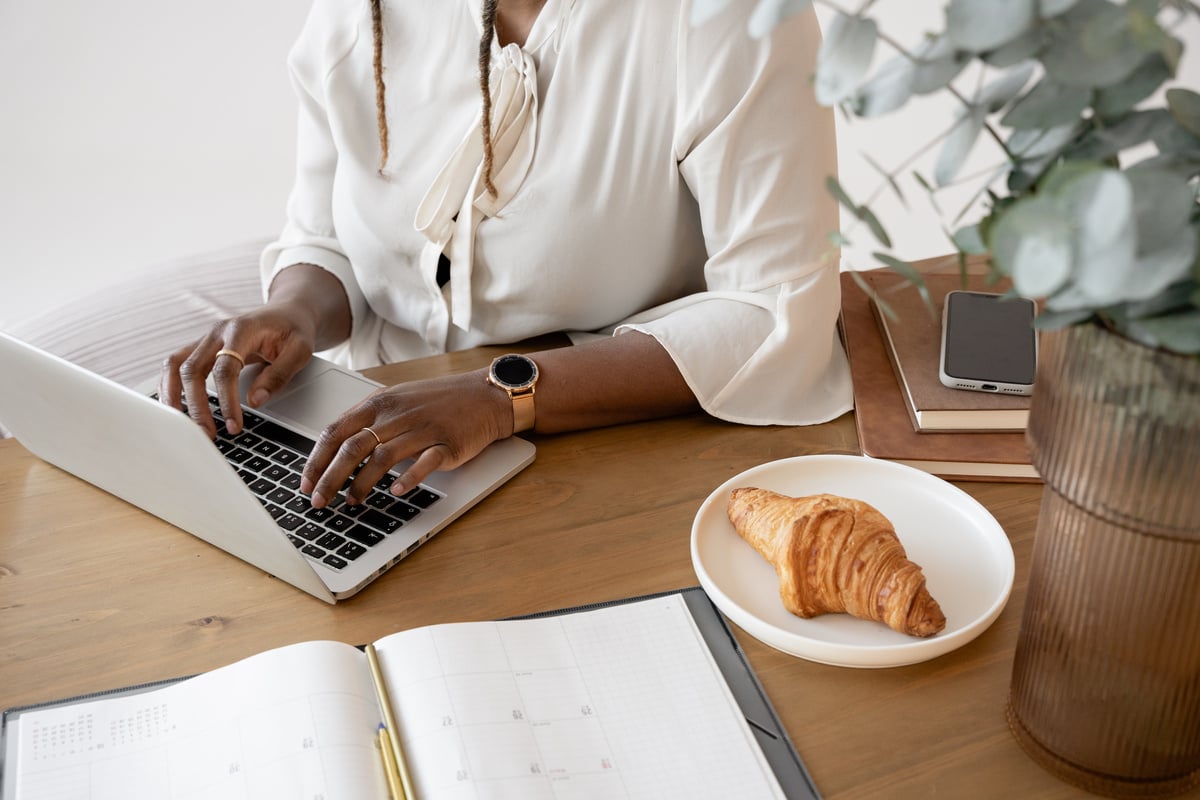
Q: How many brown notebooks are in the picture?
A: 2